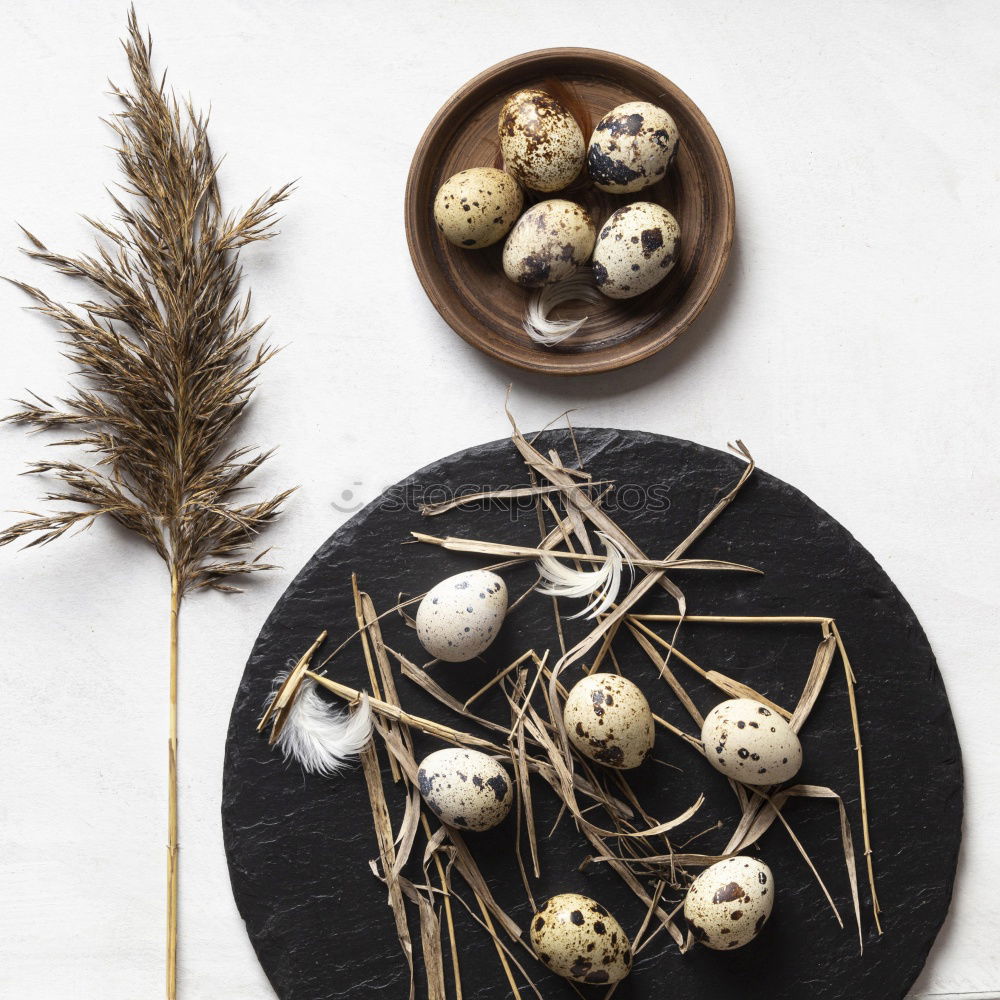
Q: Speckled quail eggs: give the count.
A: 11